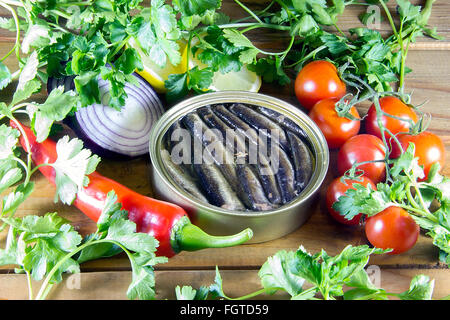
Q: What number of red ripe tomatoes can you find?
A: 7